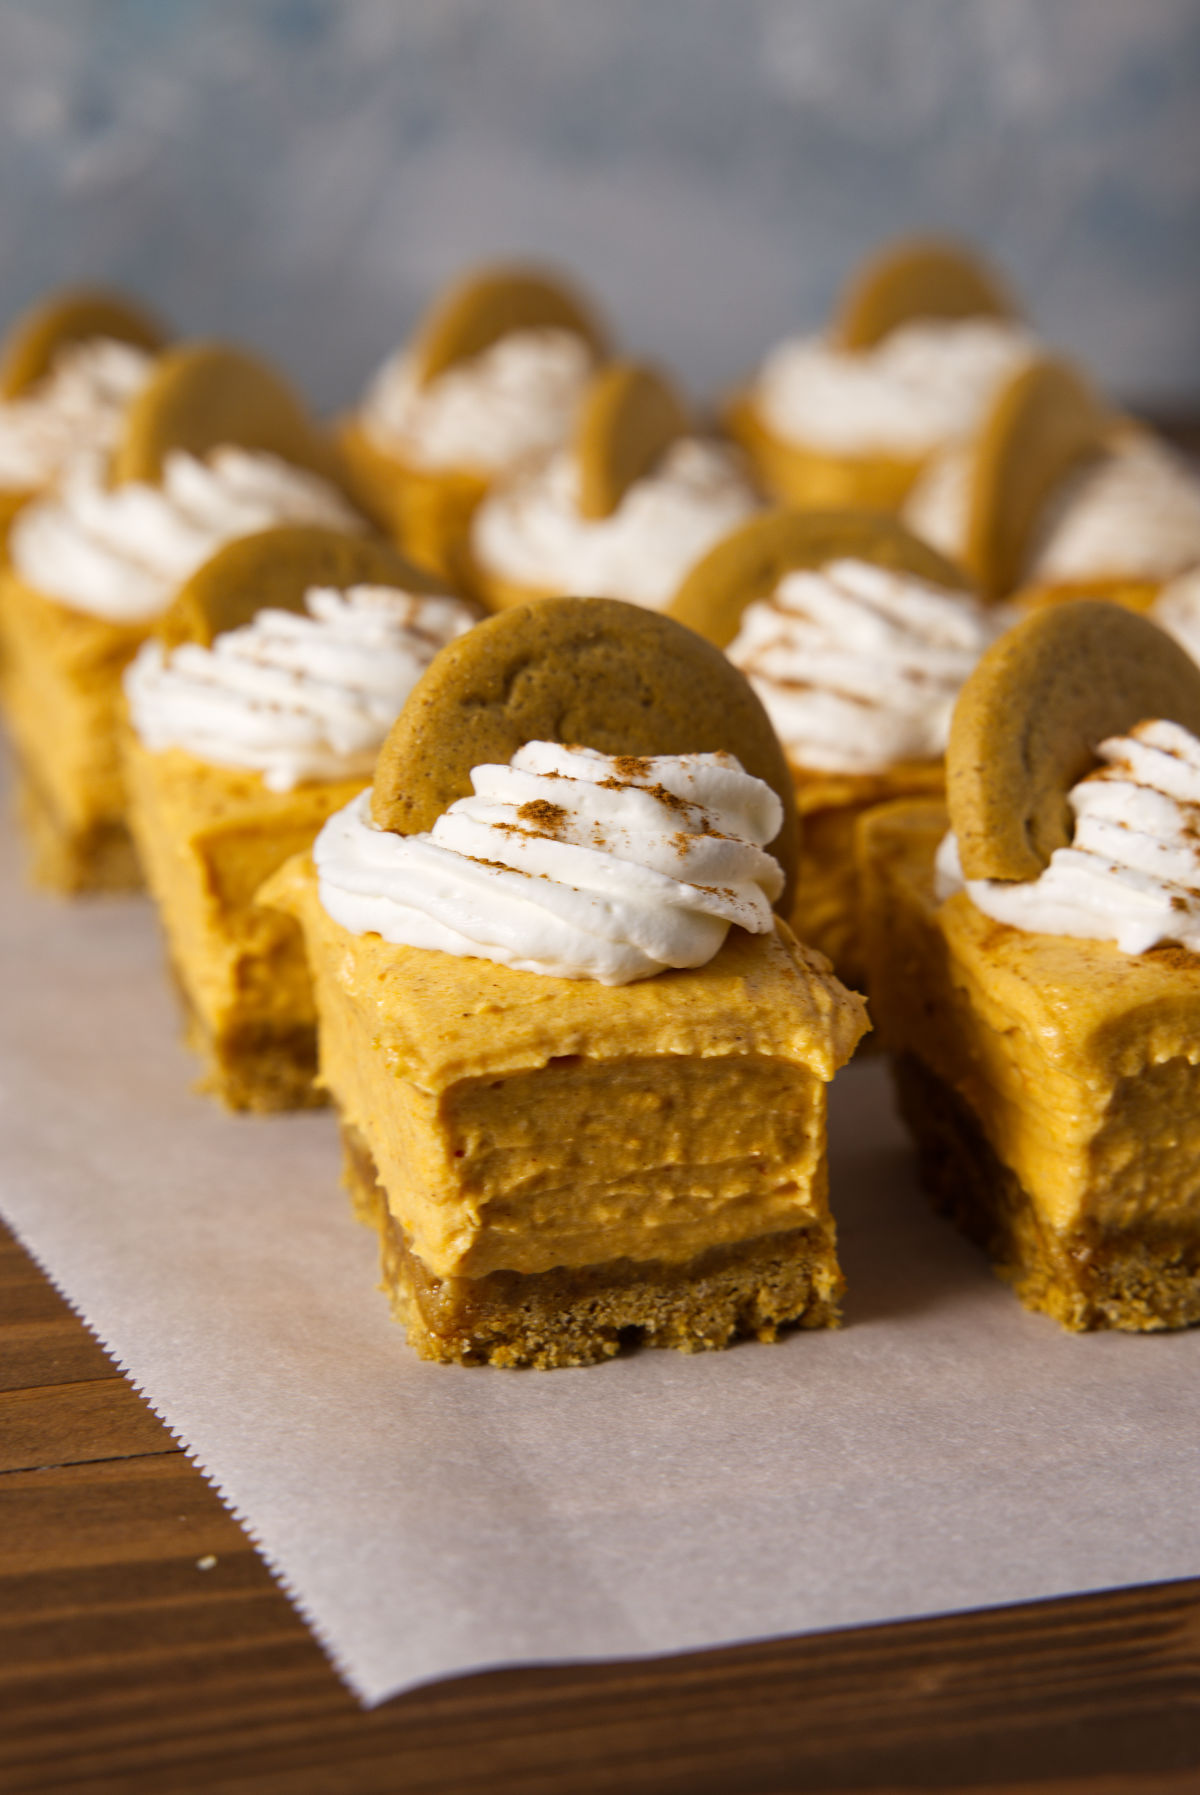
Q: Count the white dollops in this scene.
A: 11